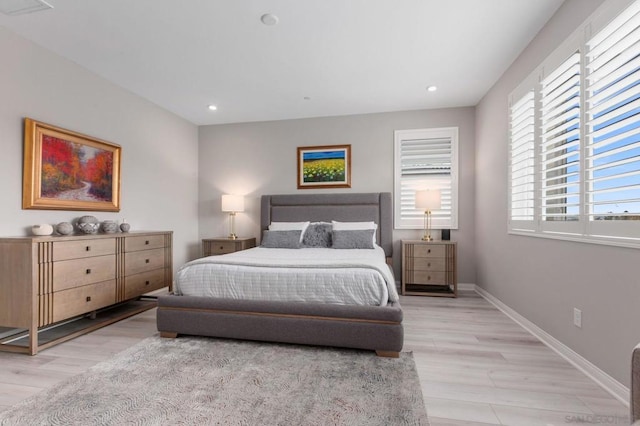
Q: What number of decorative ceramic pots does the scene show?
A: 5